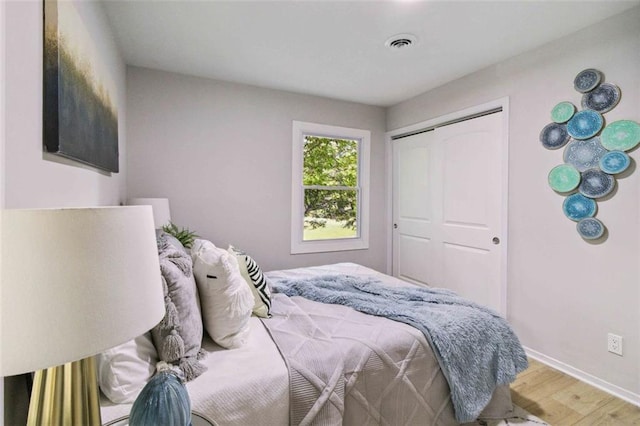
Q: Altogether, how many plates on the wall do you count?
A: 12